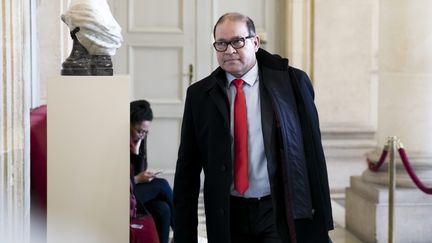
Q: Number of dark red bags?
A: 1